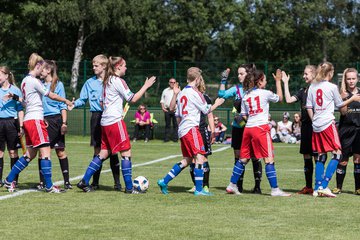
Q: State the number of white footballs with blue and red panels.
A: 1